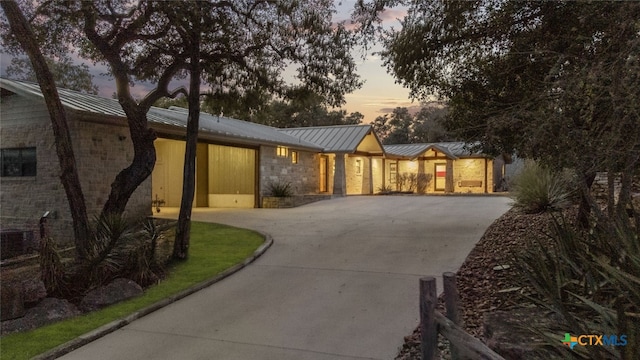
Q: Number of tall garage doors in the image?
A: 2